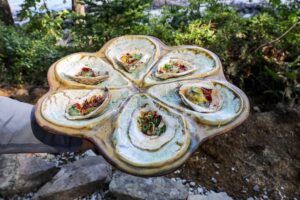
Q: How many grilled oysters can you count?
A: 6